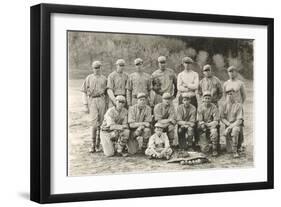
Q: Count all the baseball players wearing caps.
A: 14